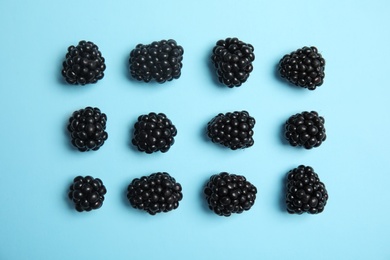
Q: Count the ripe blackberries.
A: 12